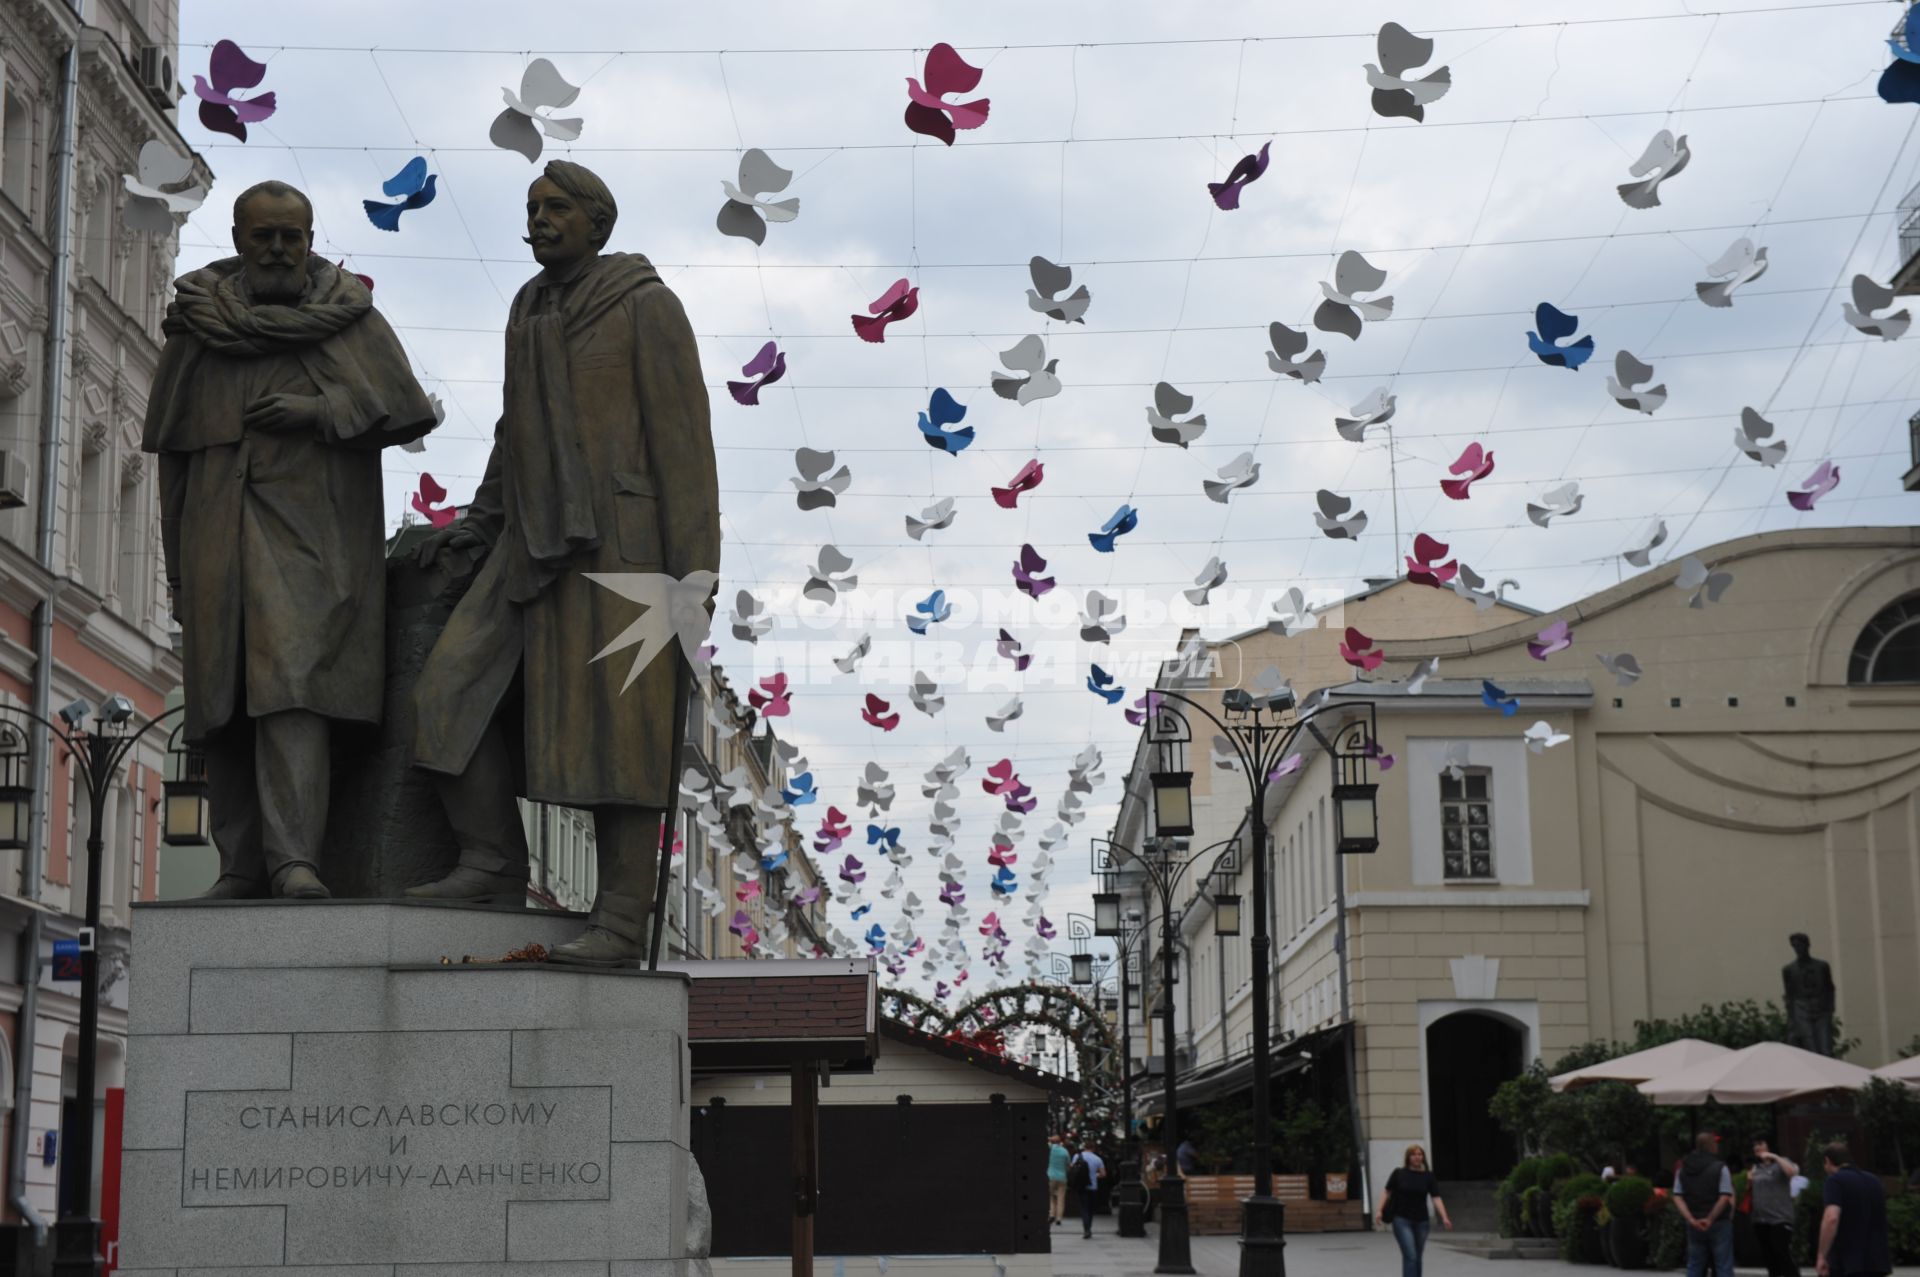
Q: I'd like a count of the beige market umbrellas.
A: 3